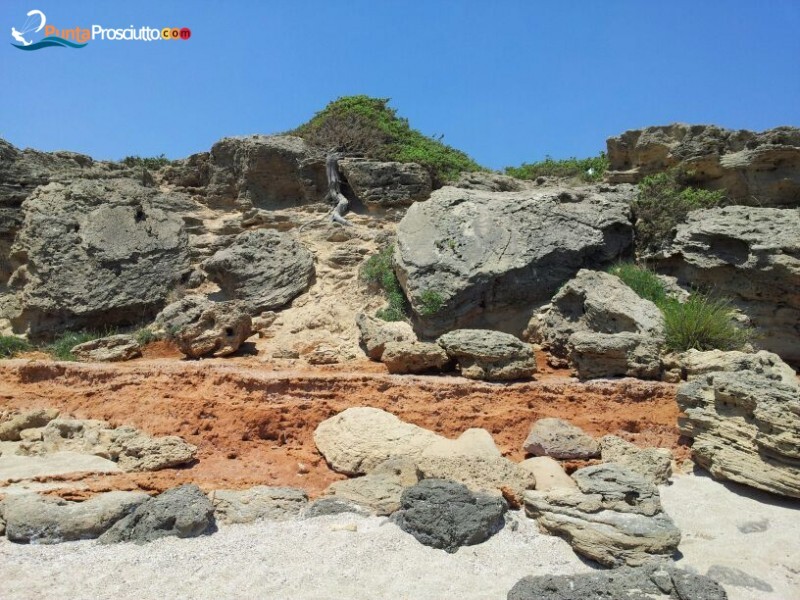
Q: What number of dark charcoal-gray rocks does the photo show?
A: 3